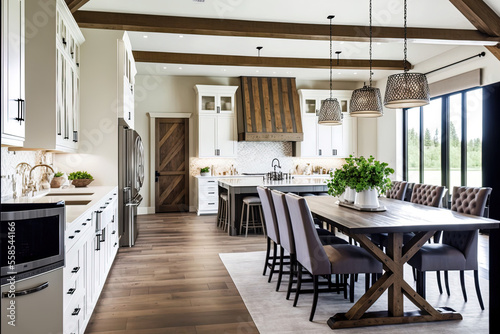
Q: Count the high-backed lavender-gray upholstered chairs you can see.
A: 6